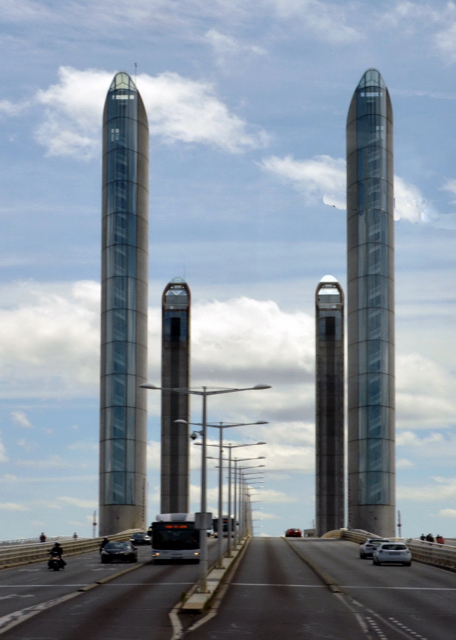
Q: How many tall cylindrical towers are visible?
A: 4